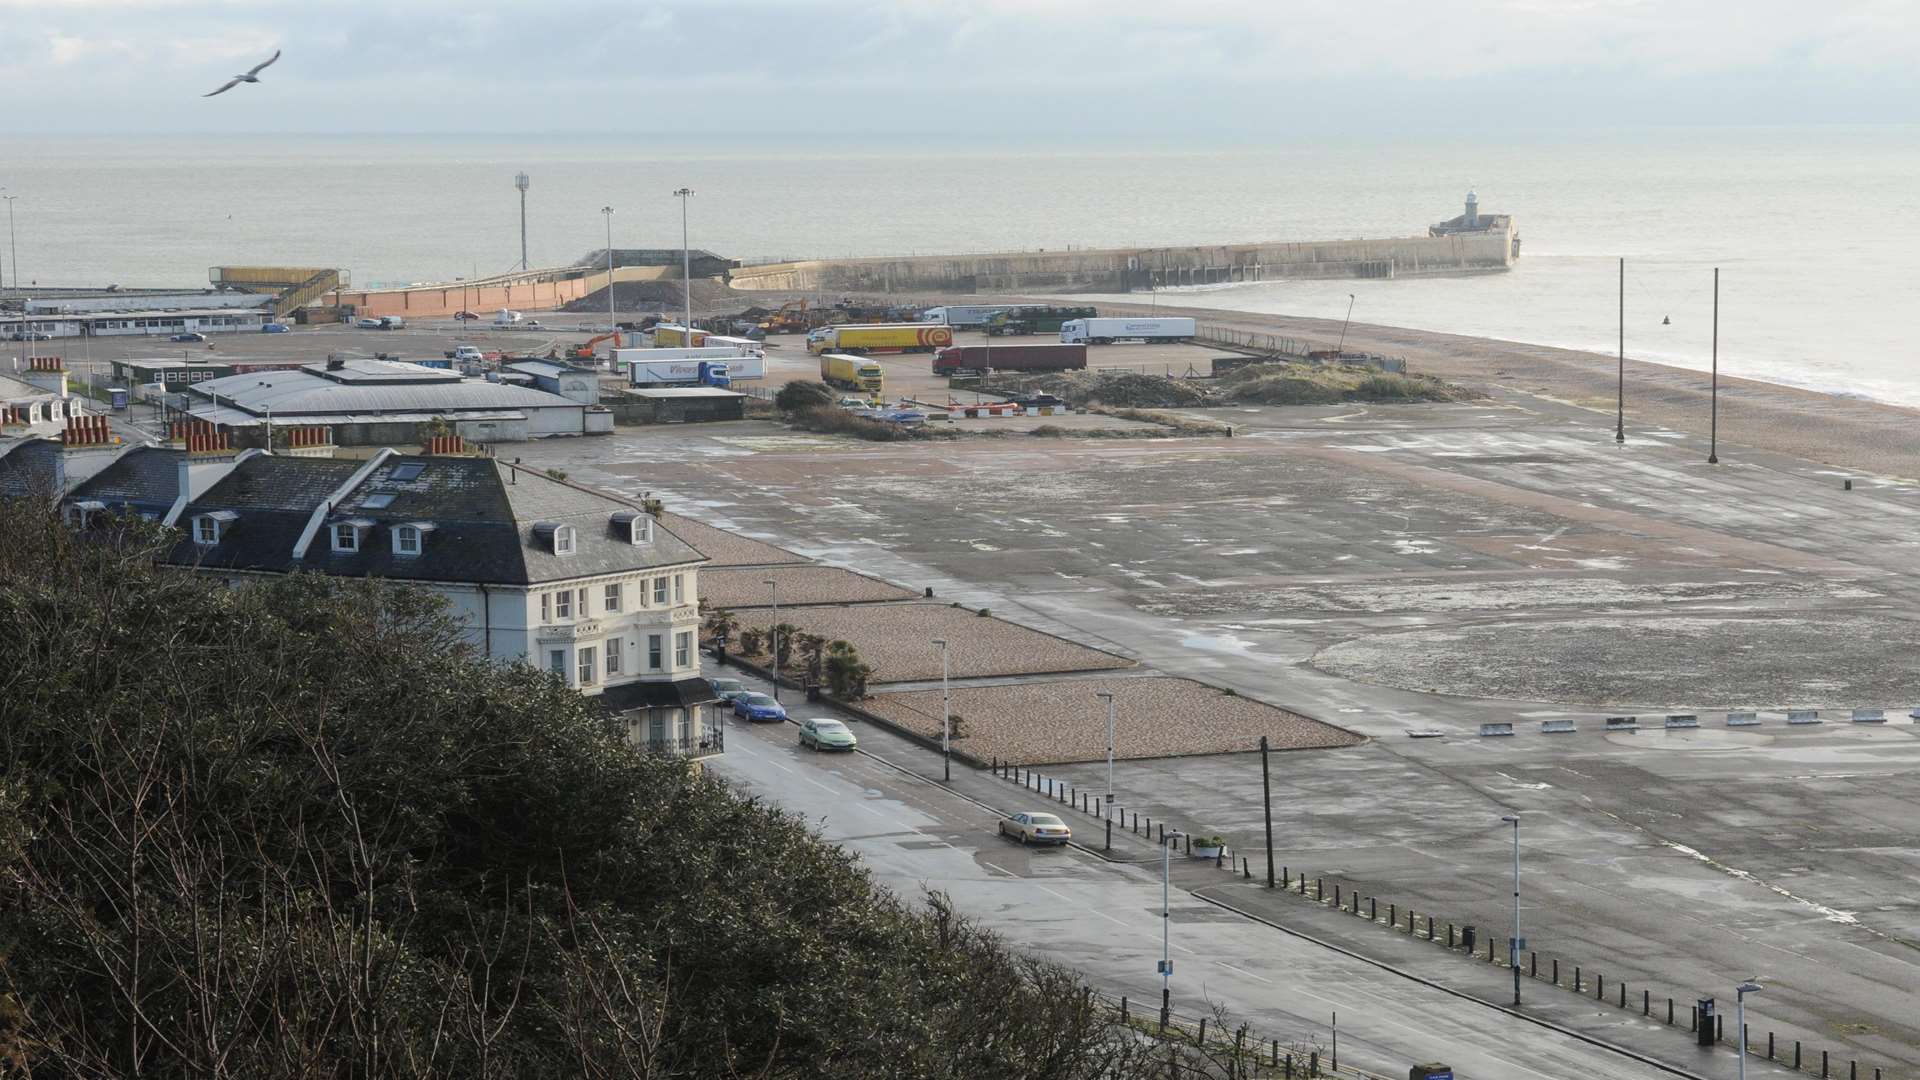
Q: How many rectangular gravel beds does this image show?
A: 4